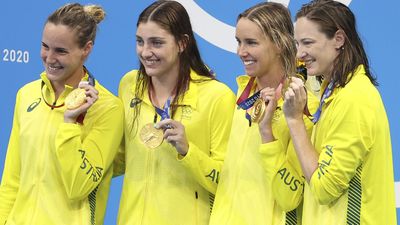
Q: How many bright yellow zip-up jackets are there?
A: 4